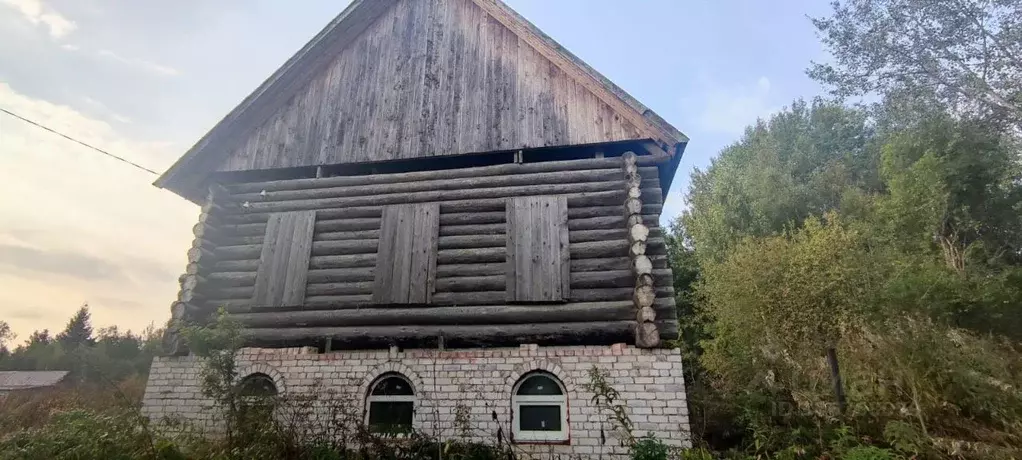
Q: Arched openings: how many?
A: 3